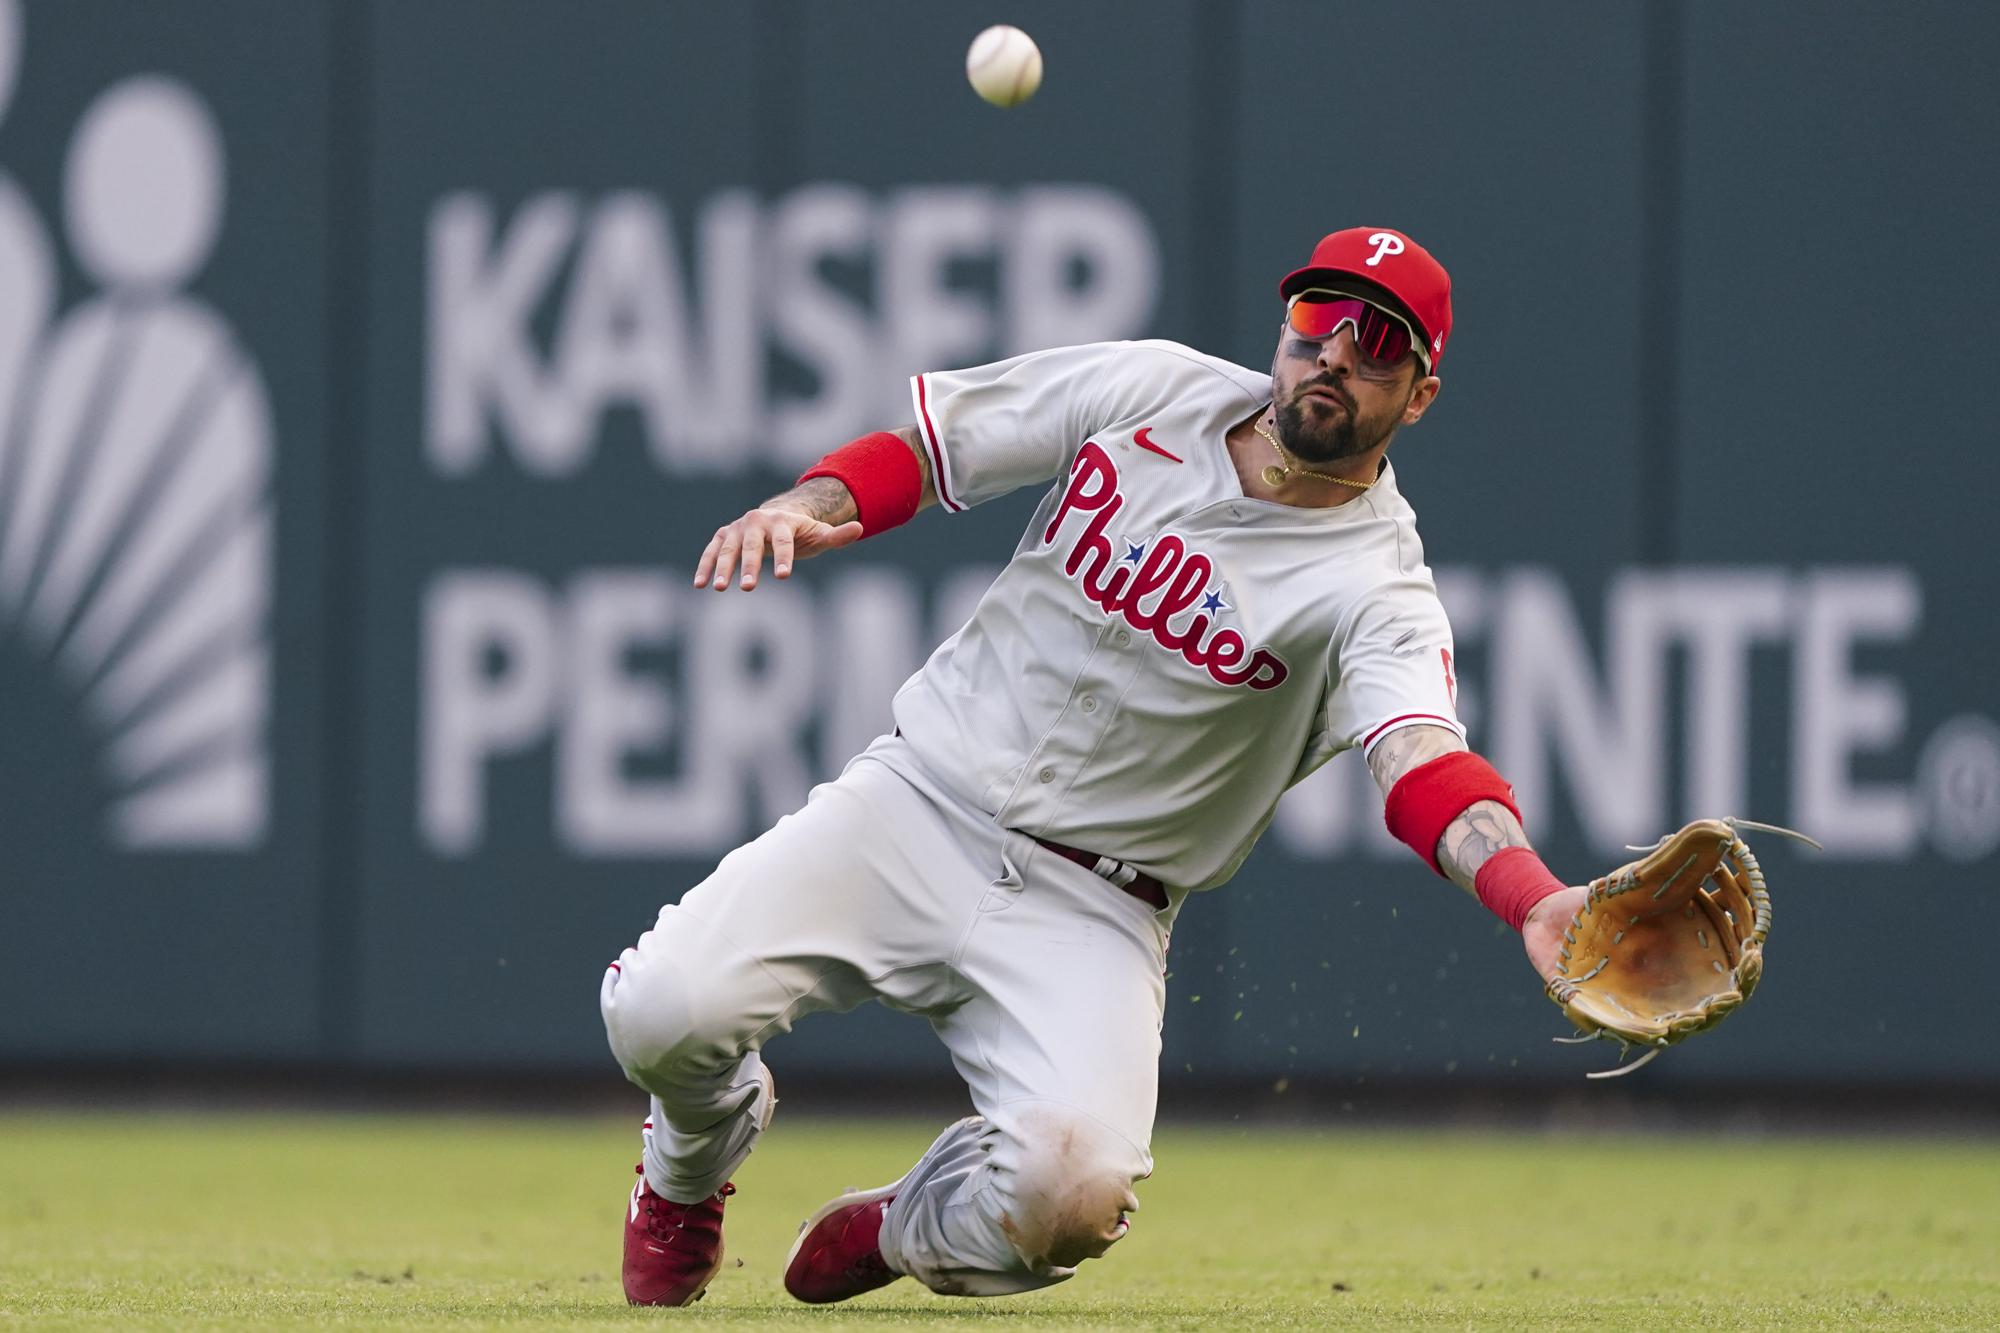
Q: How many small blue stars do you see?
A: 2